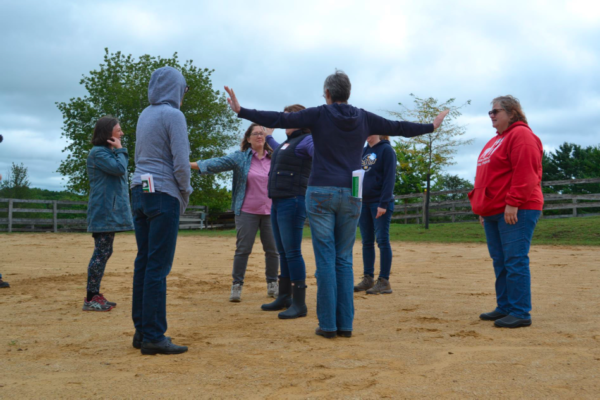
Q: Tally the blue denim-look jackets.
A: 2